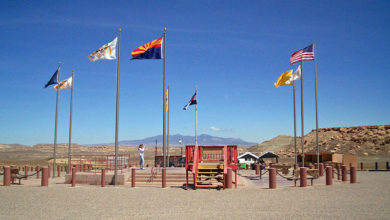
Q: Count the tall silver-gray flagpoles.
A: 9